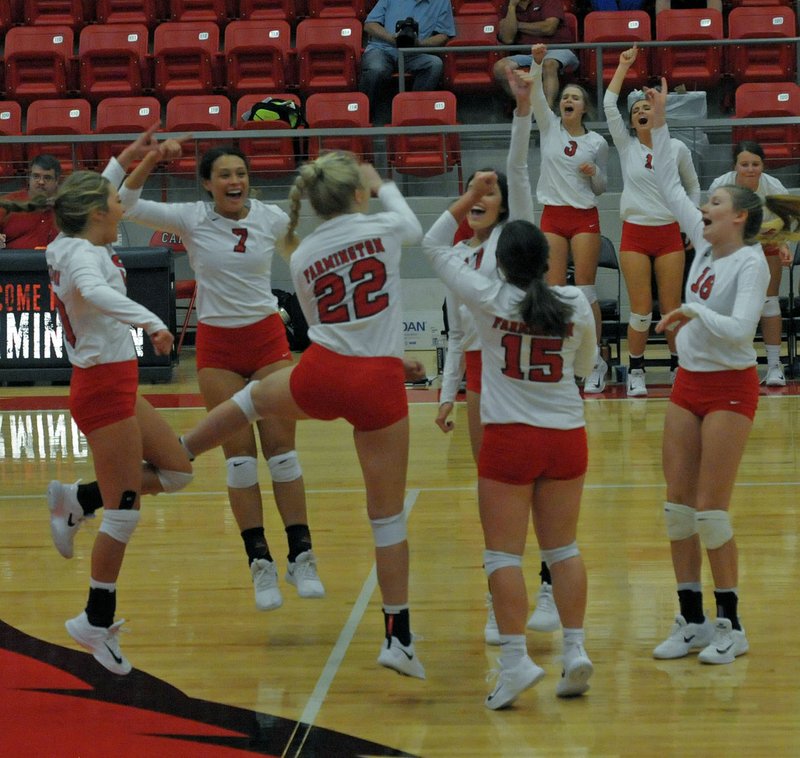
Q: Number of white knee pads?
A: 14